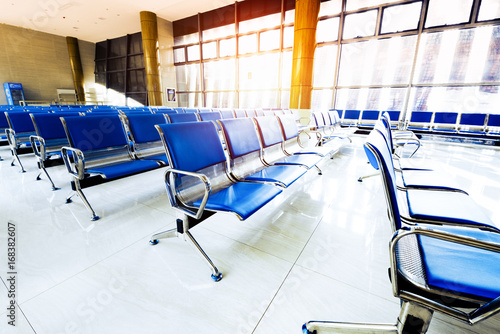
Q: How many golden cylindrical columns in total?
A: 3